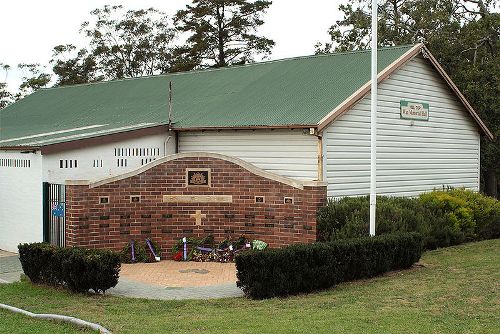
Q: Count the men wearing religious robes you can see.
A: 0